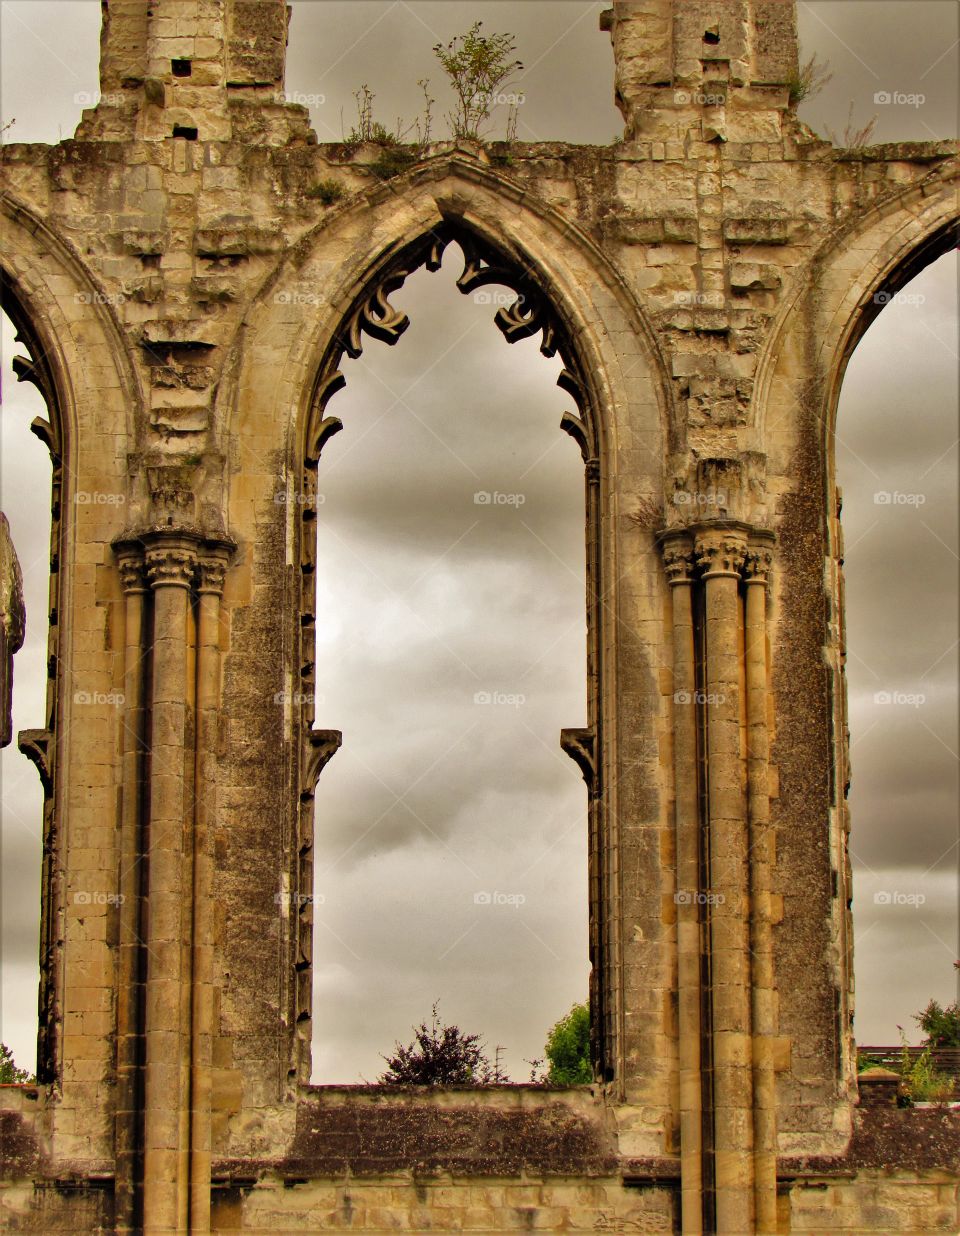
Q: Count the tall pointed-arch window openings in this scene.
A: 3